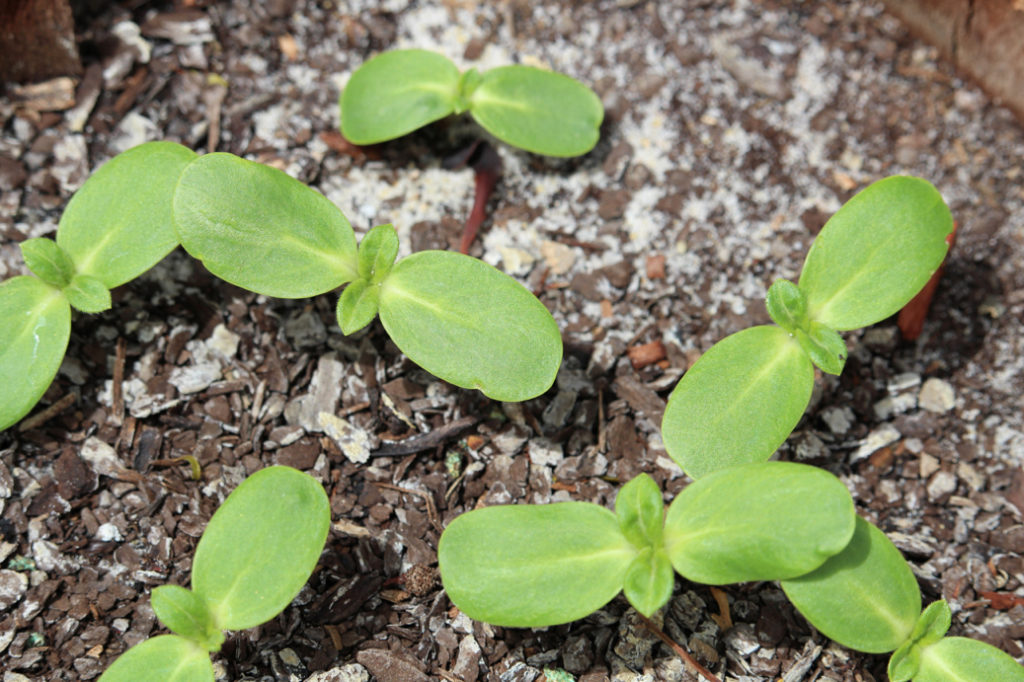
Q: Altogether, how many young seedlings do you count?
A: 7